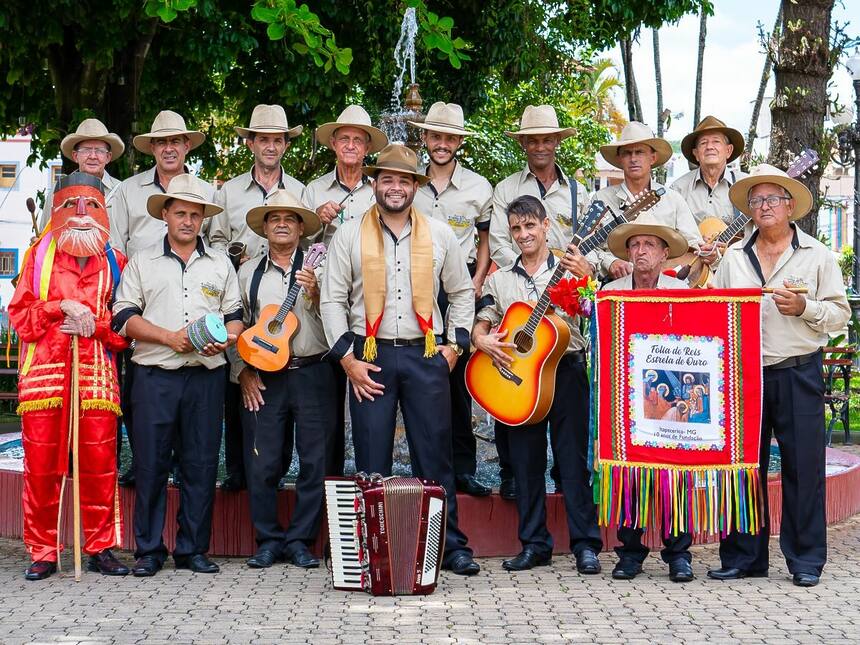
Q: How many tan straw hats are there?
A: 11